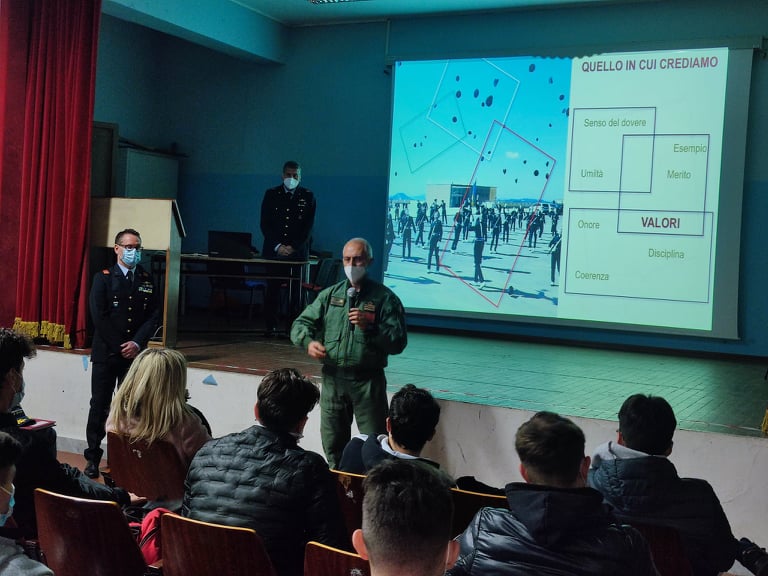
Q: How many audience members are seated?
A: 8